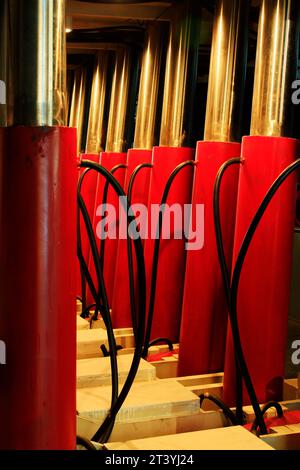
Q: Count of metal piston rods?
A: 8